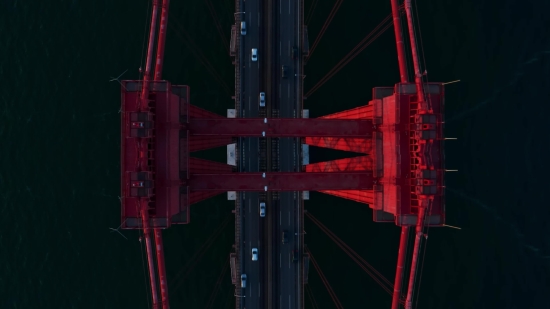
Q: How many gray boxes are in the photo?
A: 6